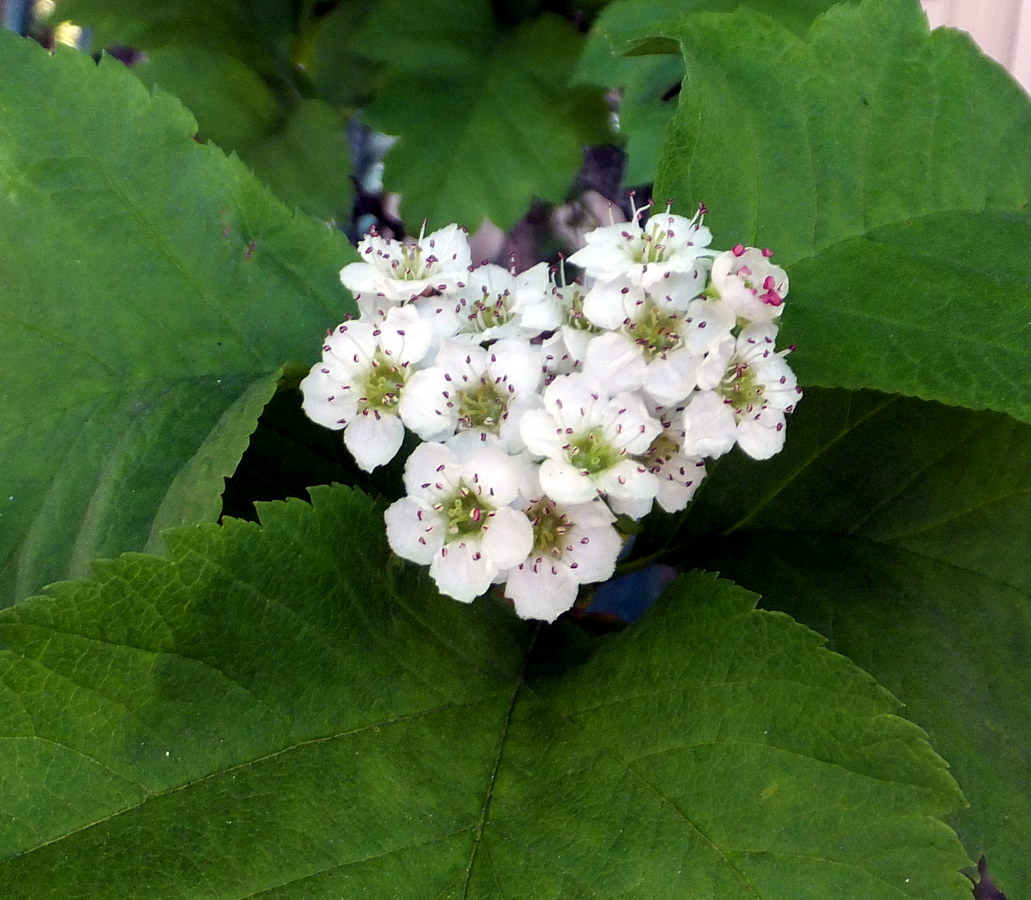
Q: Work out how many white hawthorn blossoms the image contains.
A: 13